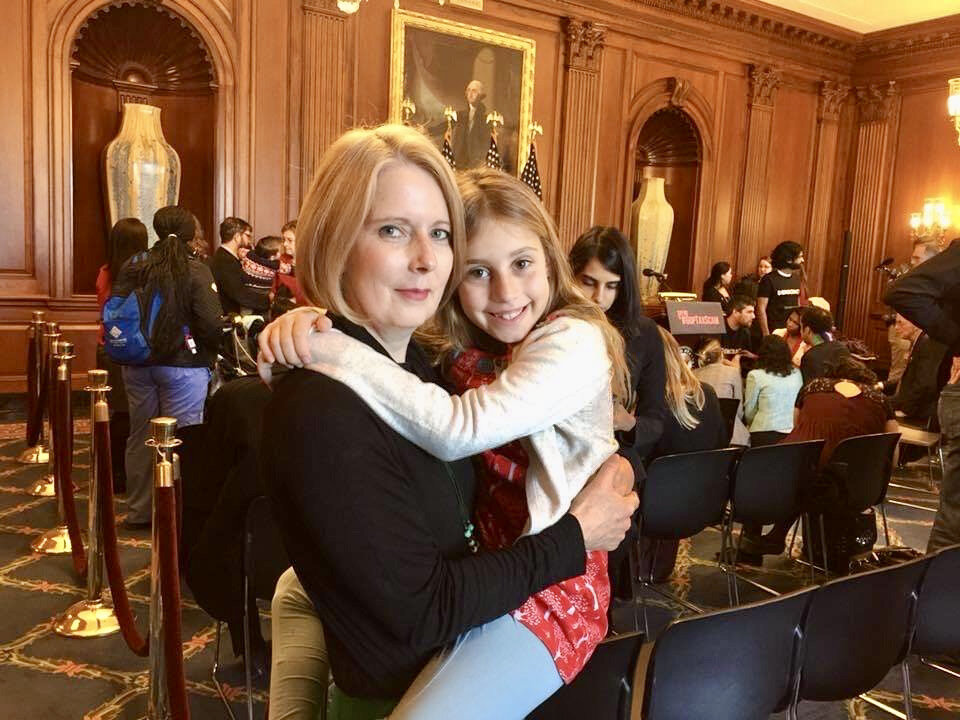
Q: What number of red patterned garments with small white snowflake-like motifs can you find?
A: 1